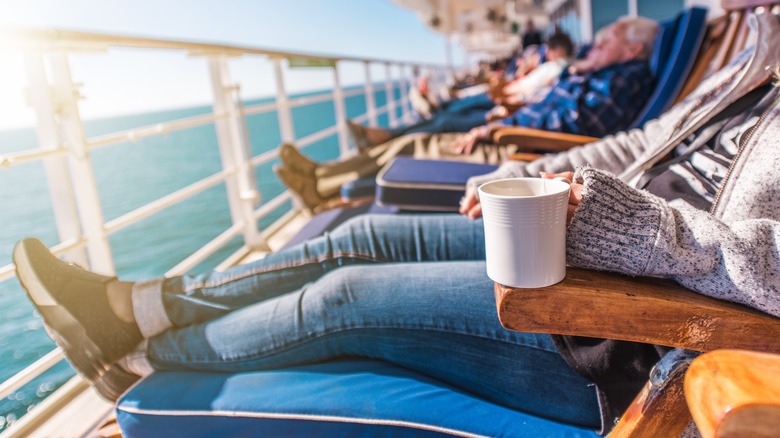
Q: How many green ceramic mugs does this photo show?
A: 0